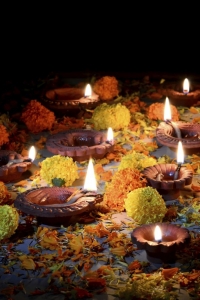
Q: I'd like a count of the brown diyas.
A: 8